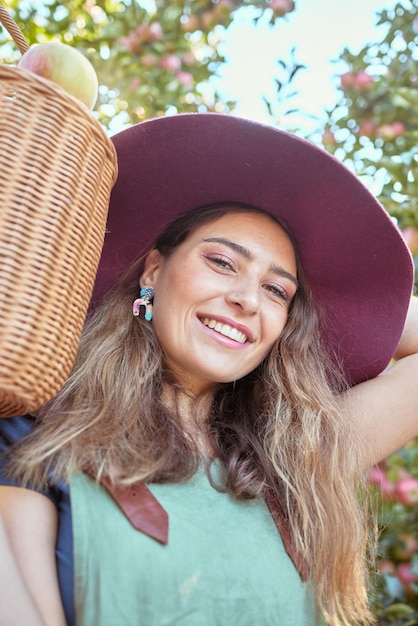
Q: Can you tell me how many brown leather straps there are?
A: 2